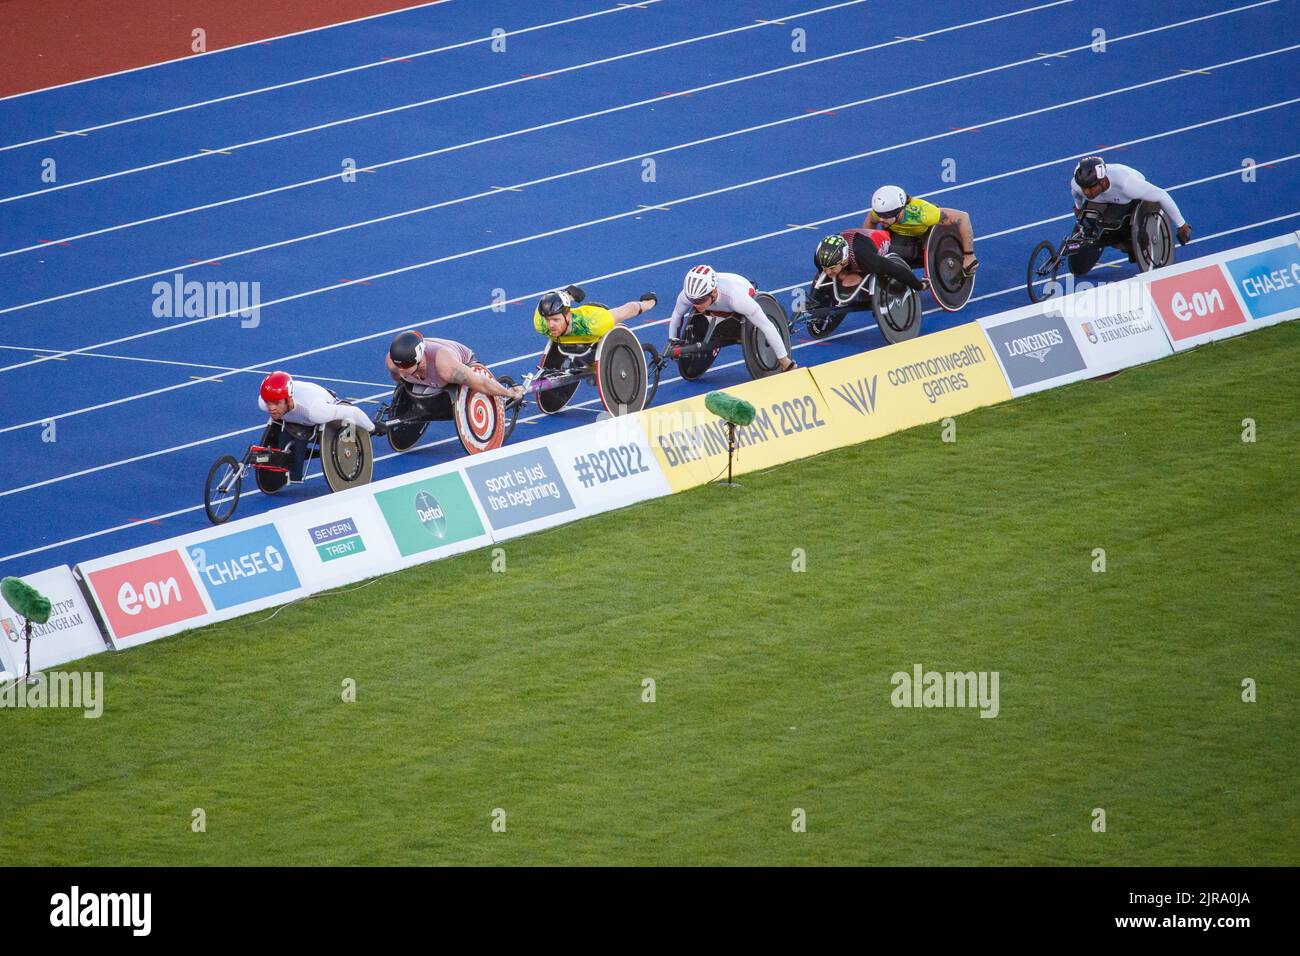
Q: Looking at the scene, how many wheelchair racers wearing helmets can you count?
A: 7